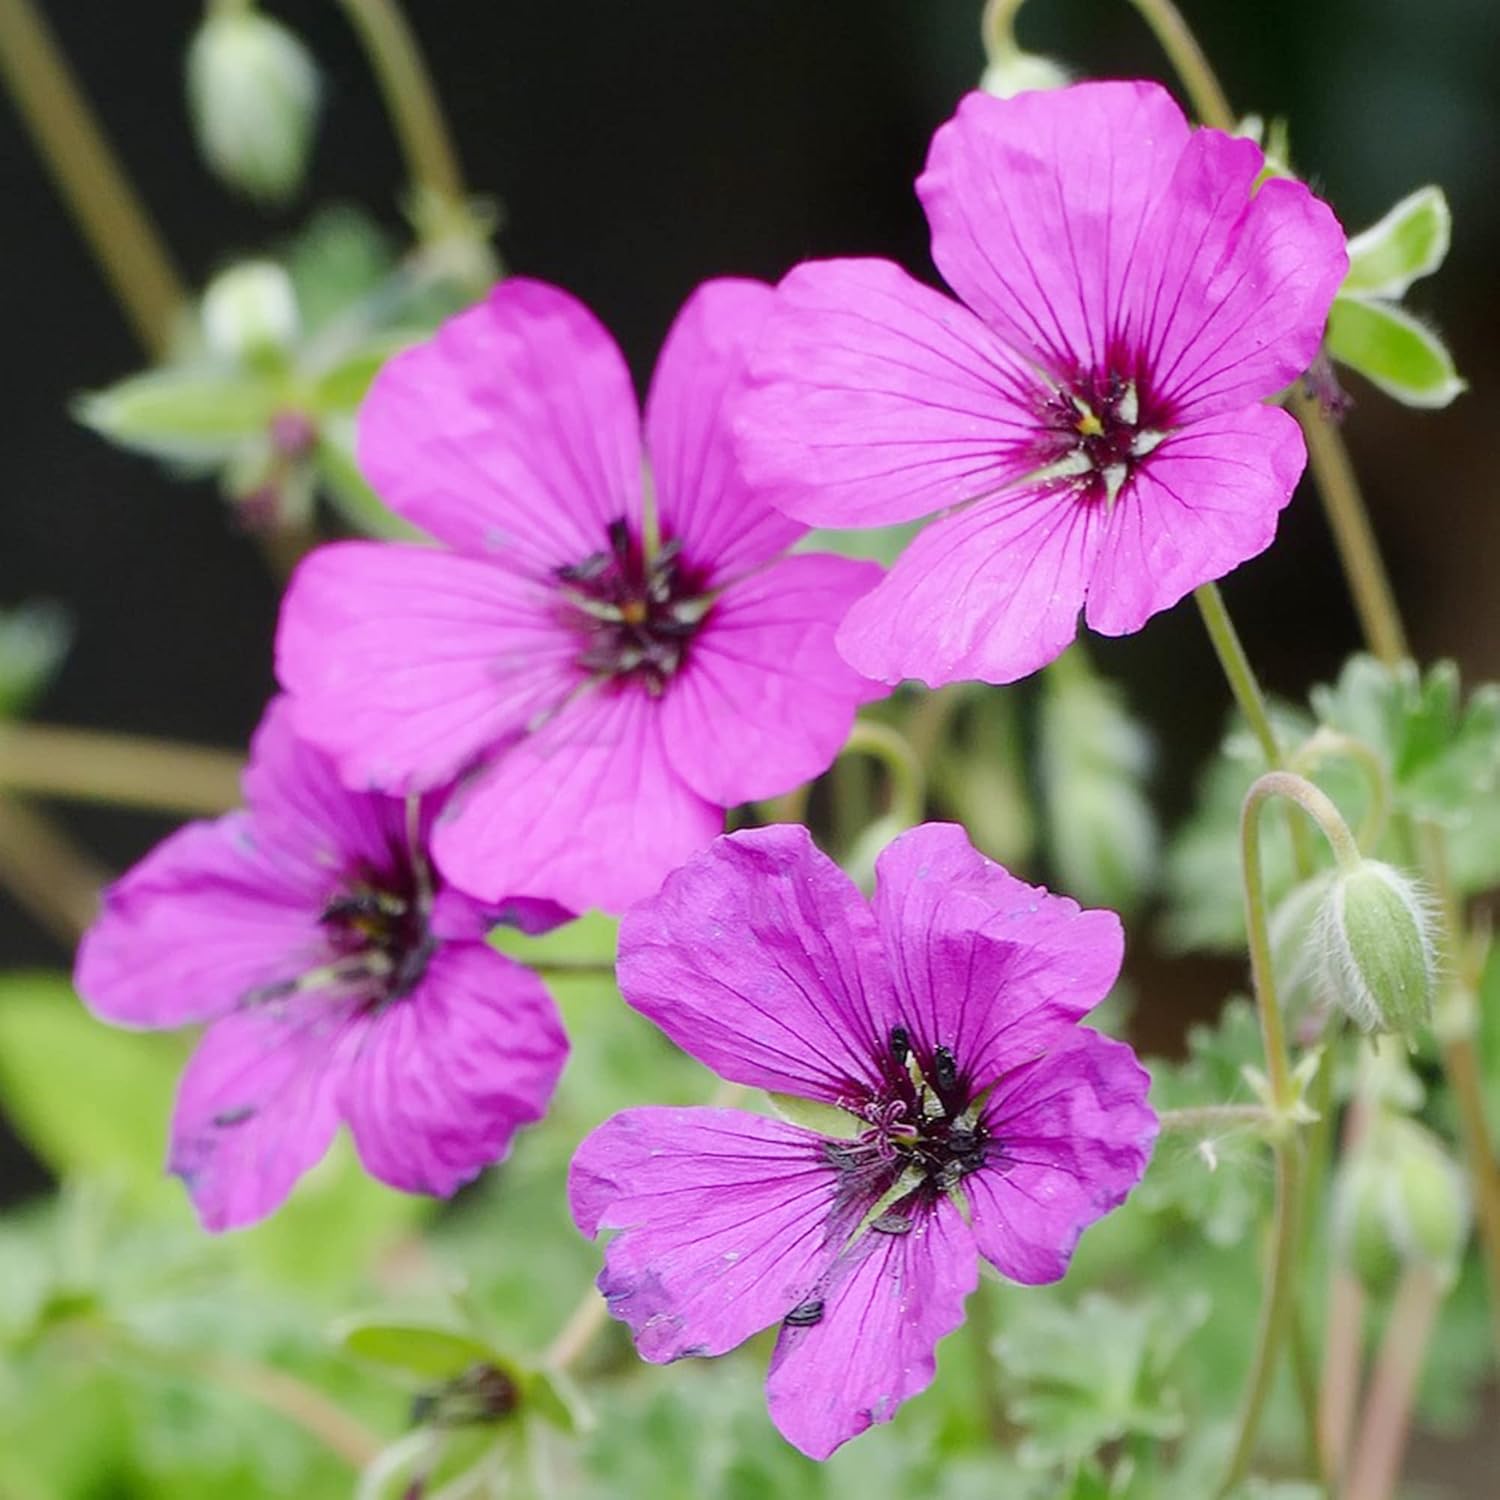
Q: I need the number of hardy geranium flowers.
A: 4